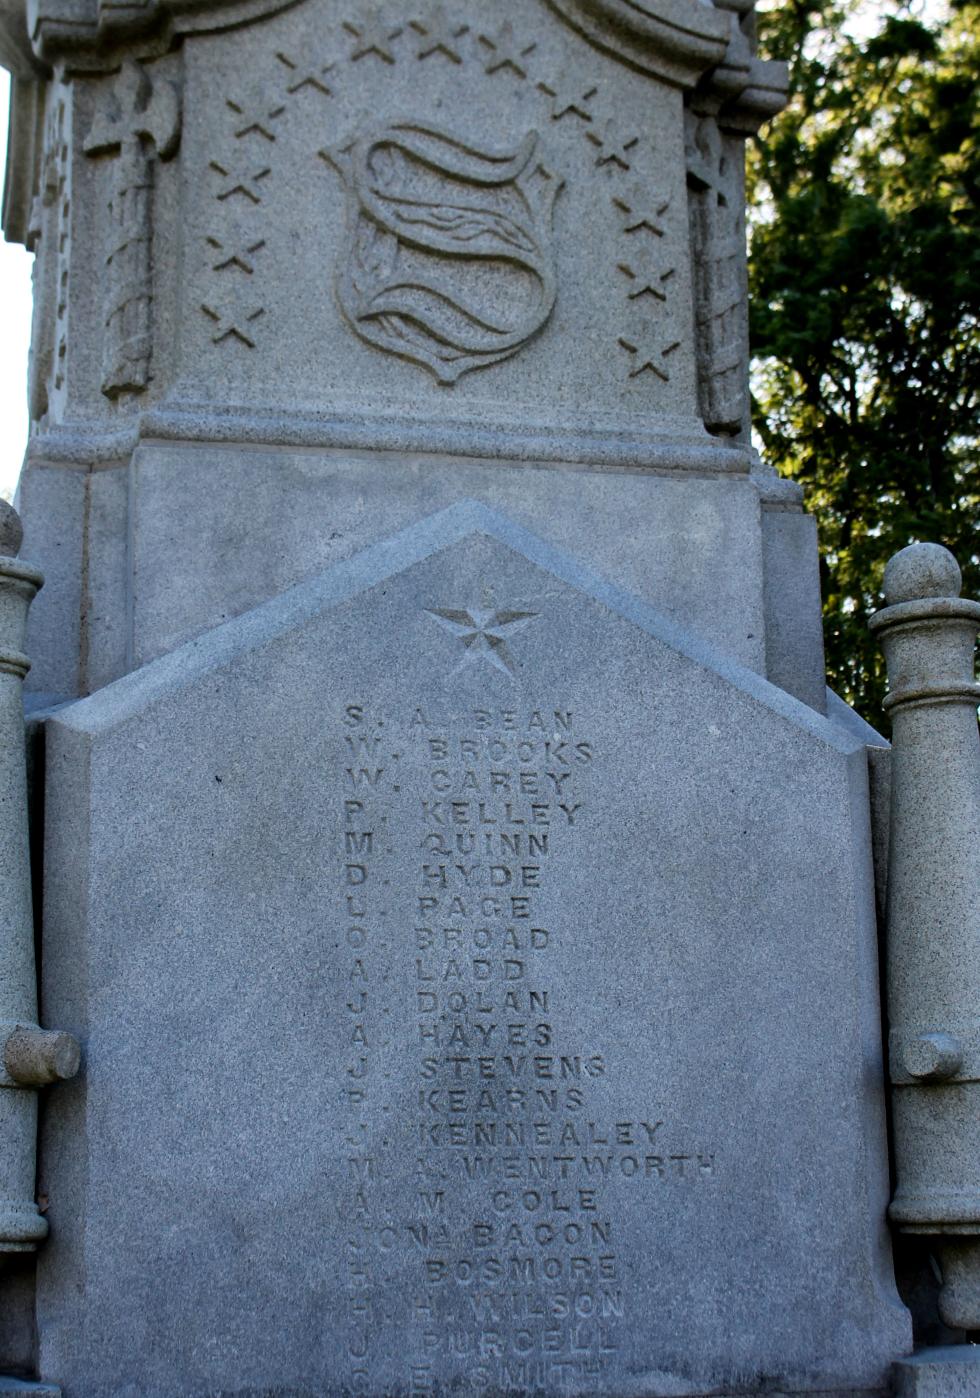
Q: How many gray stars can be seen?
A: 14